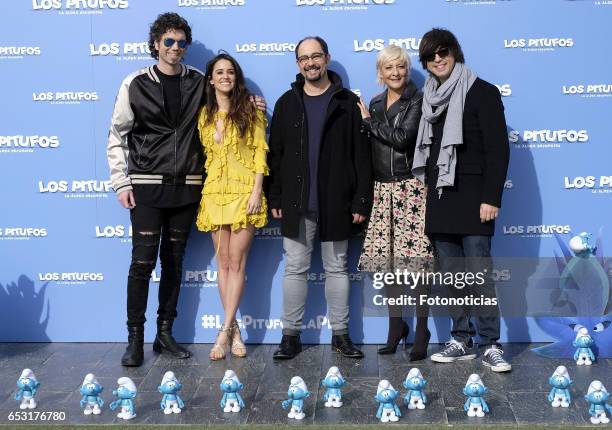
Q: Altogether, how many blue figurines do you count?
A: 13